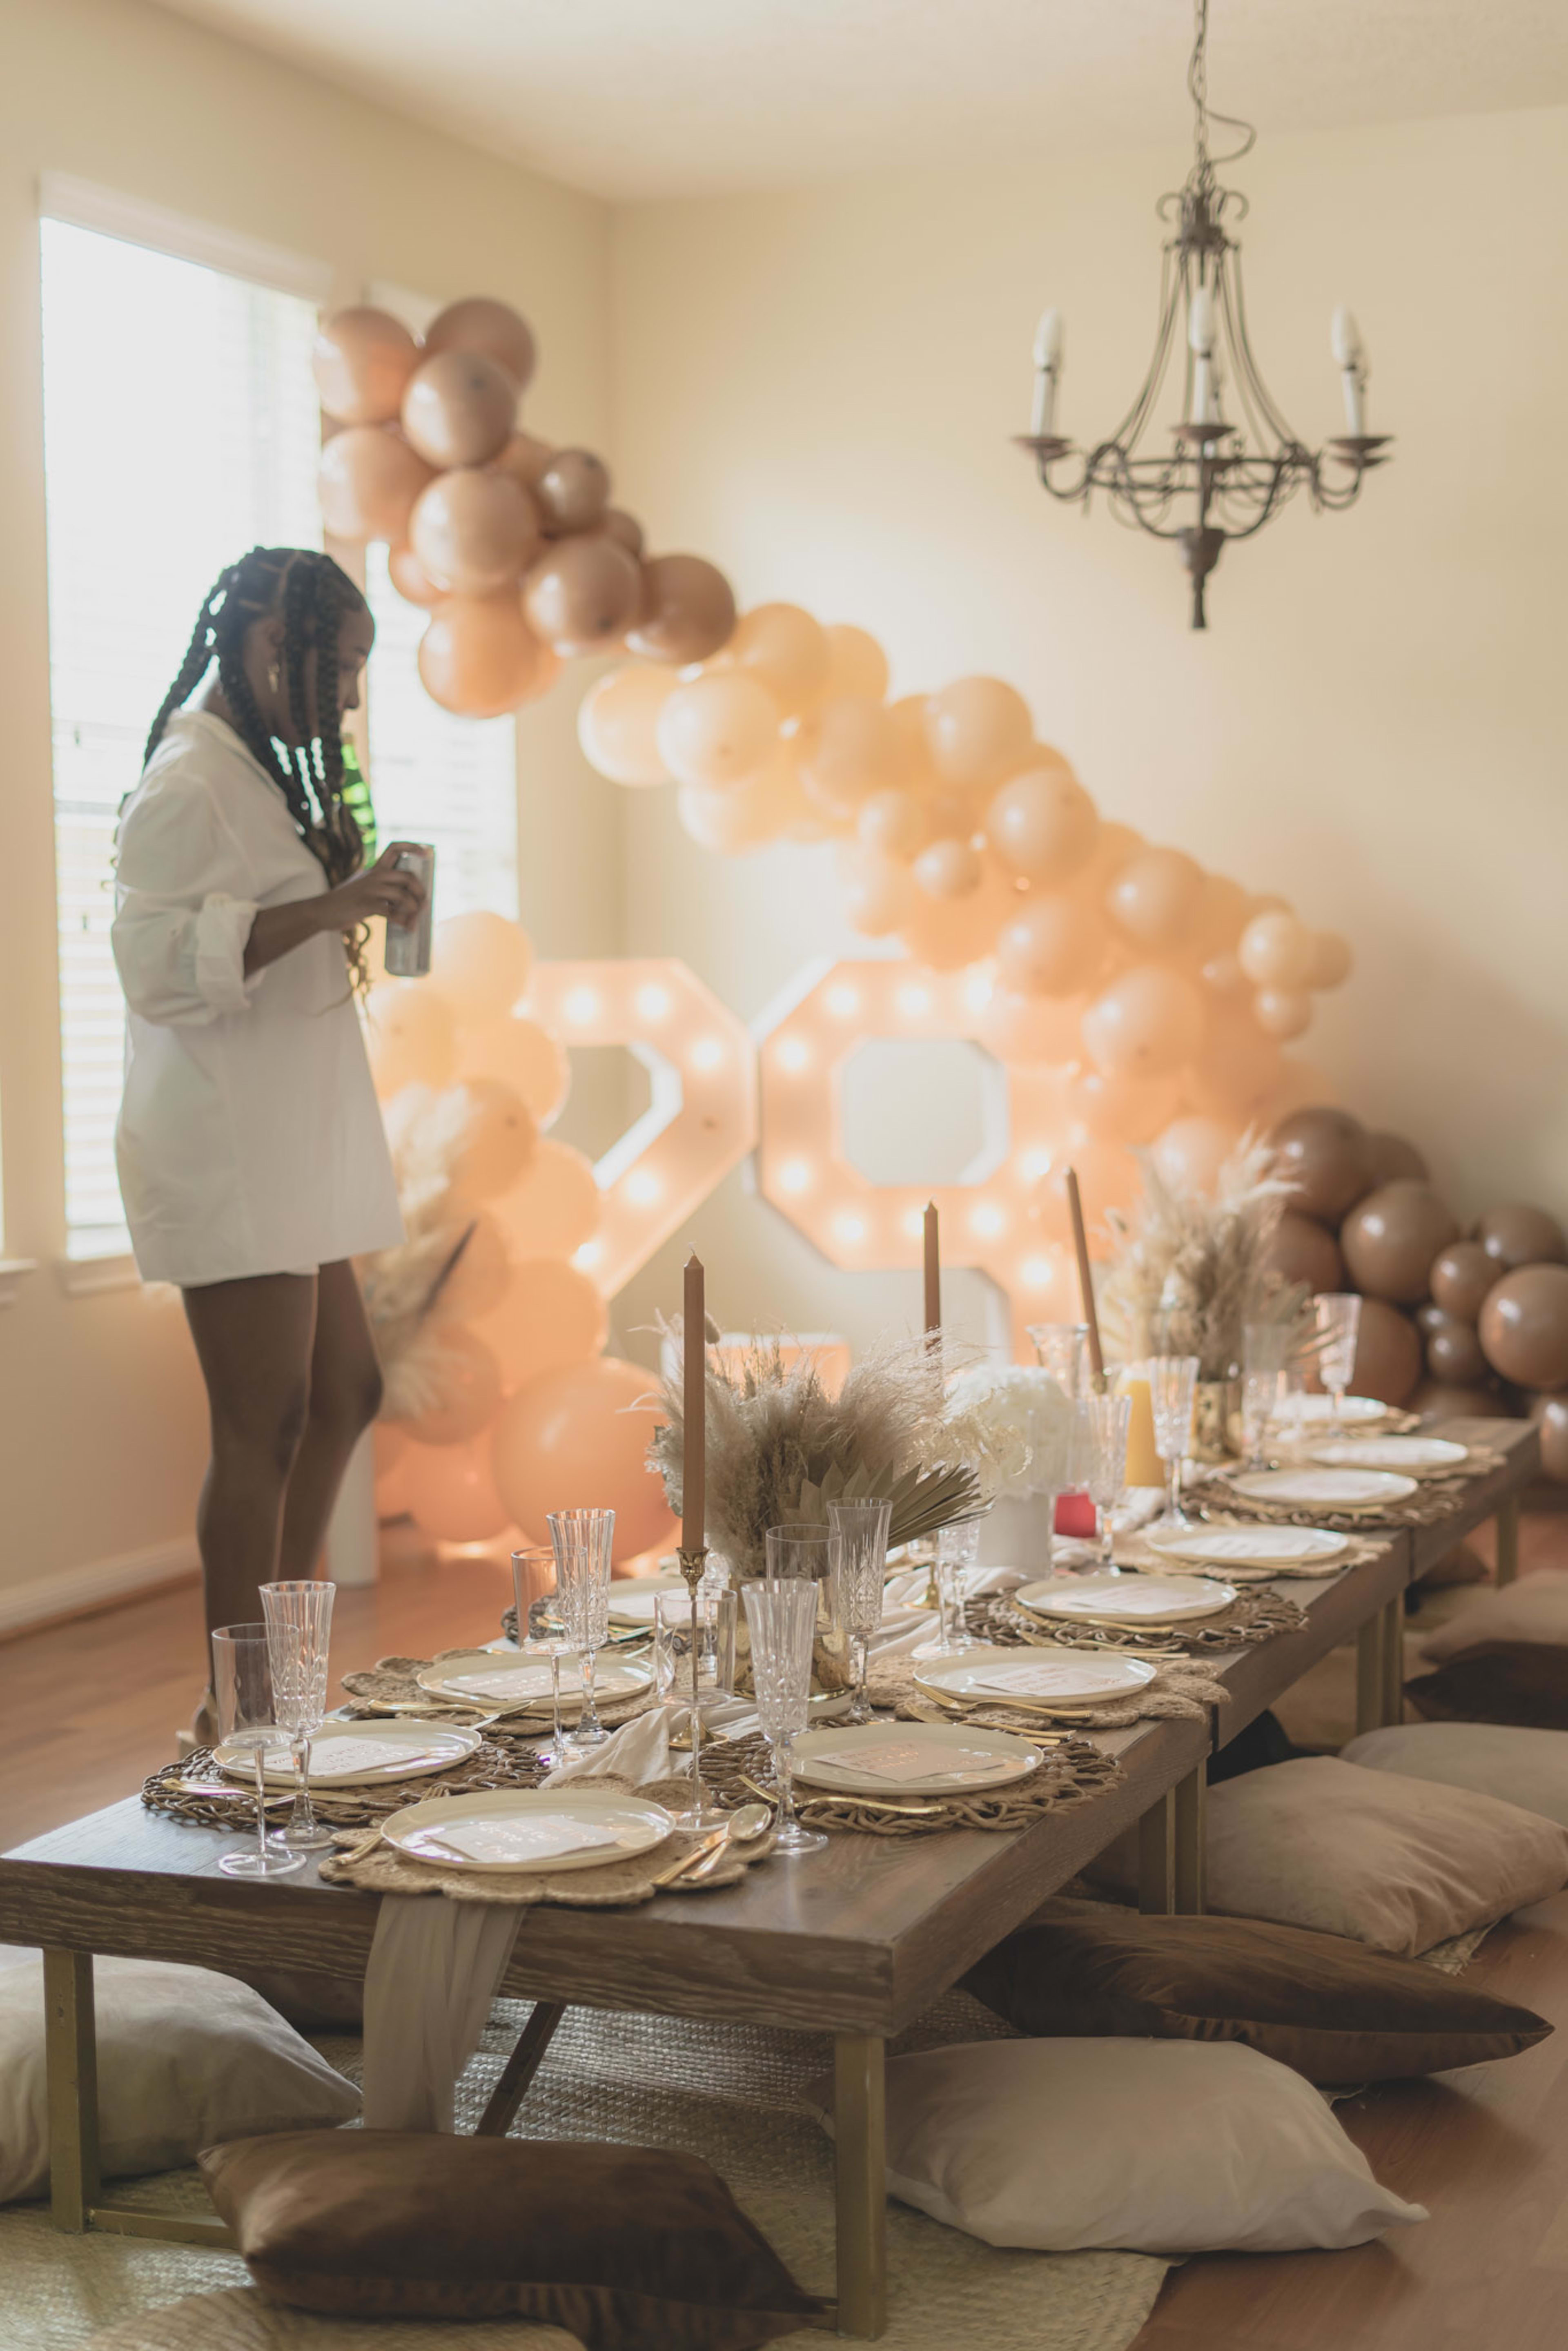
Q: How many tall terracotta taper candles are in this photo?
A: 3